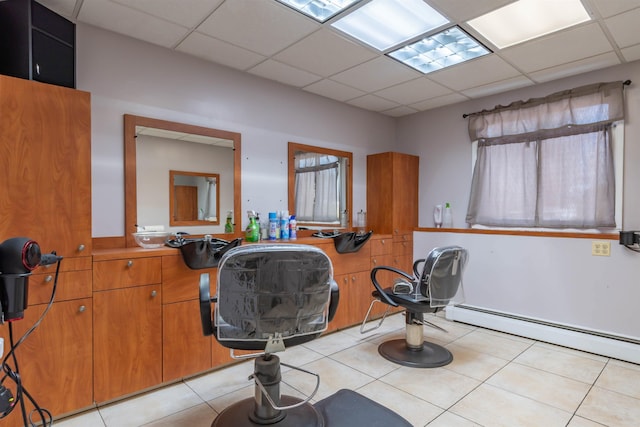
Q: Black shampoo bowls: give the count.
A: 2